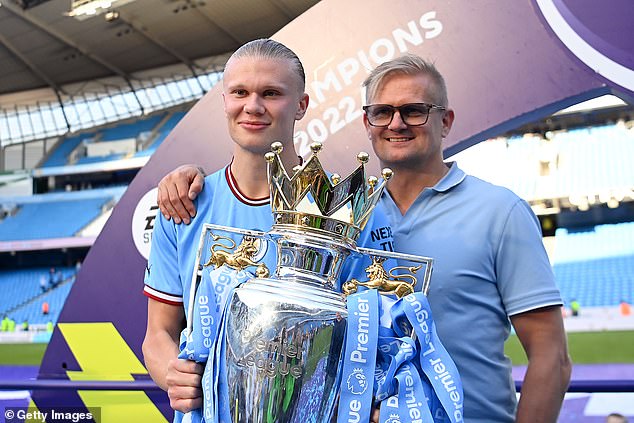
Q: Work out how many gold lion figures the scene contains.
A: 2